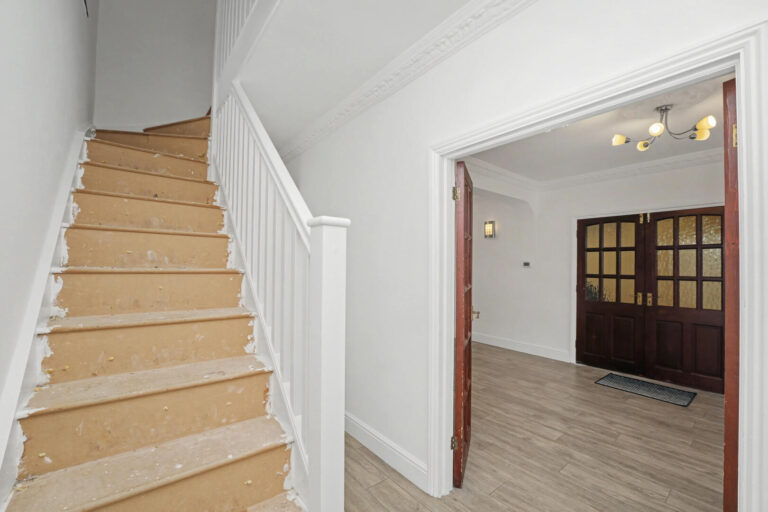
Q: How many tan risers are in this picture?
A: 10